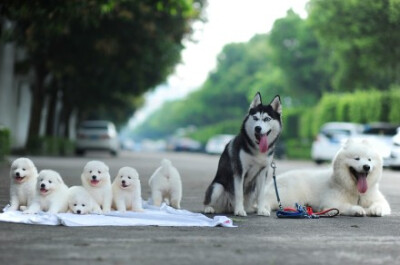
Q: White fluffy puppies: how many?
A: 6